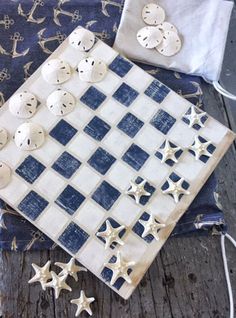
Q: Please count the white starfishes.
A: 12